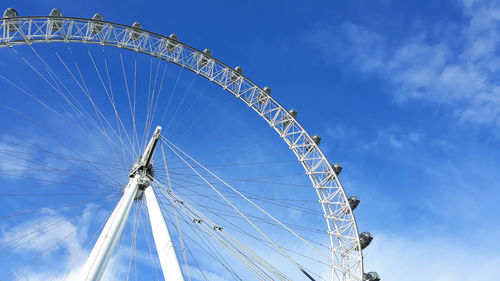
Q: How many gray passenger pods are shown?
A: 14